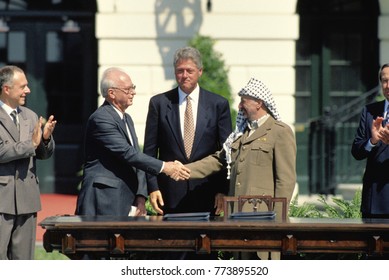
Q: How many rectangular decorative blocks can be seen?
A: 5